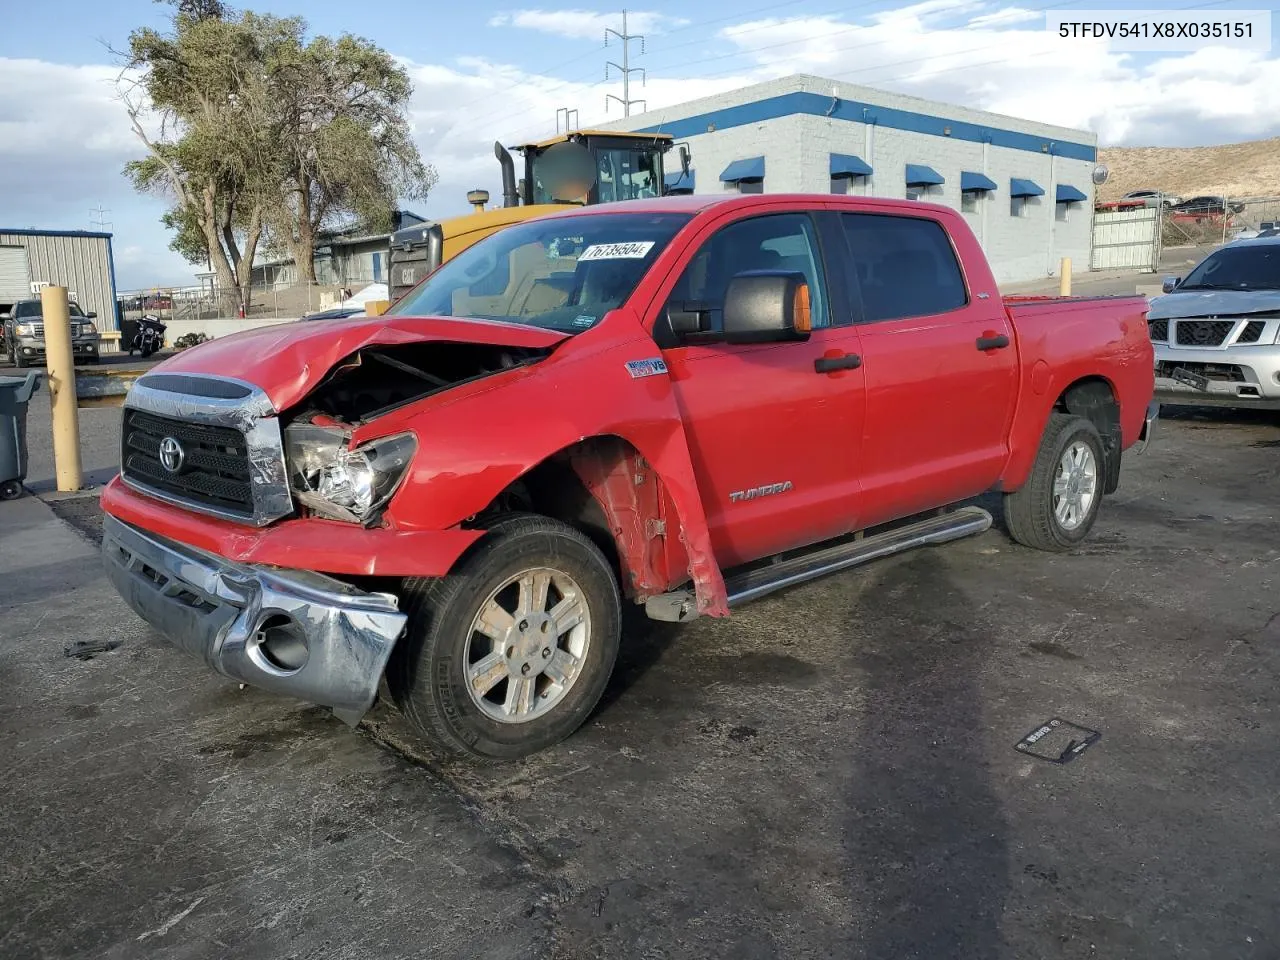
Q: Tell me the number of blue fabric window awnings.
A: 7